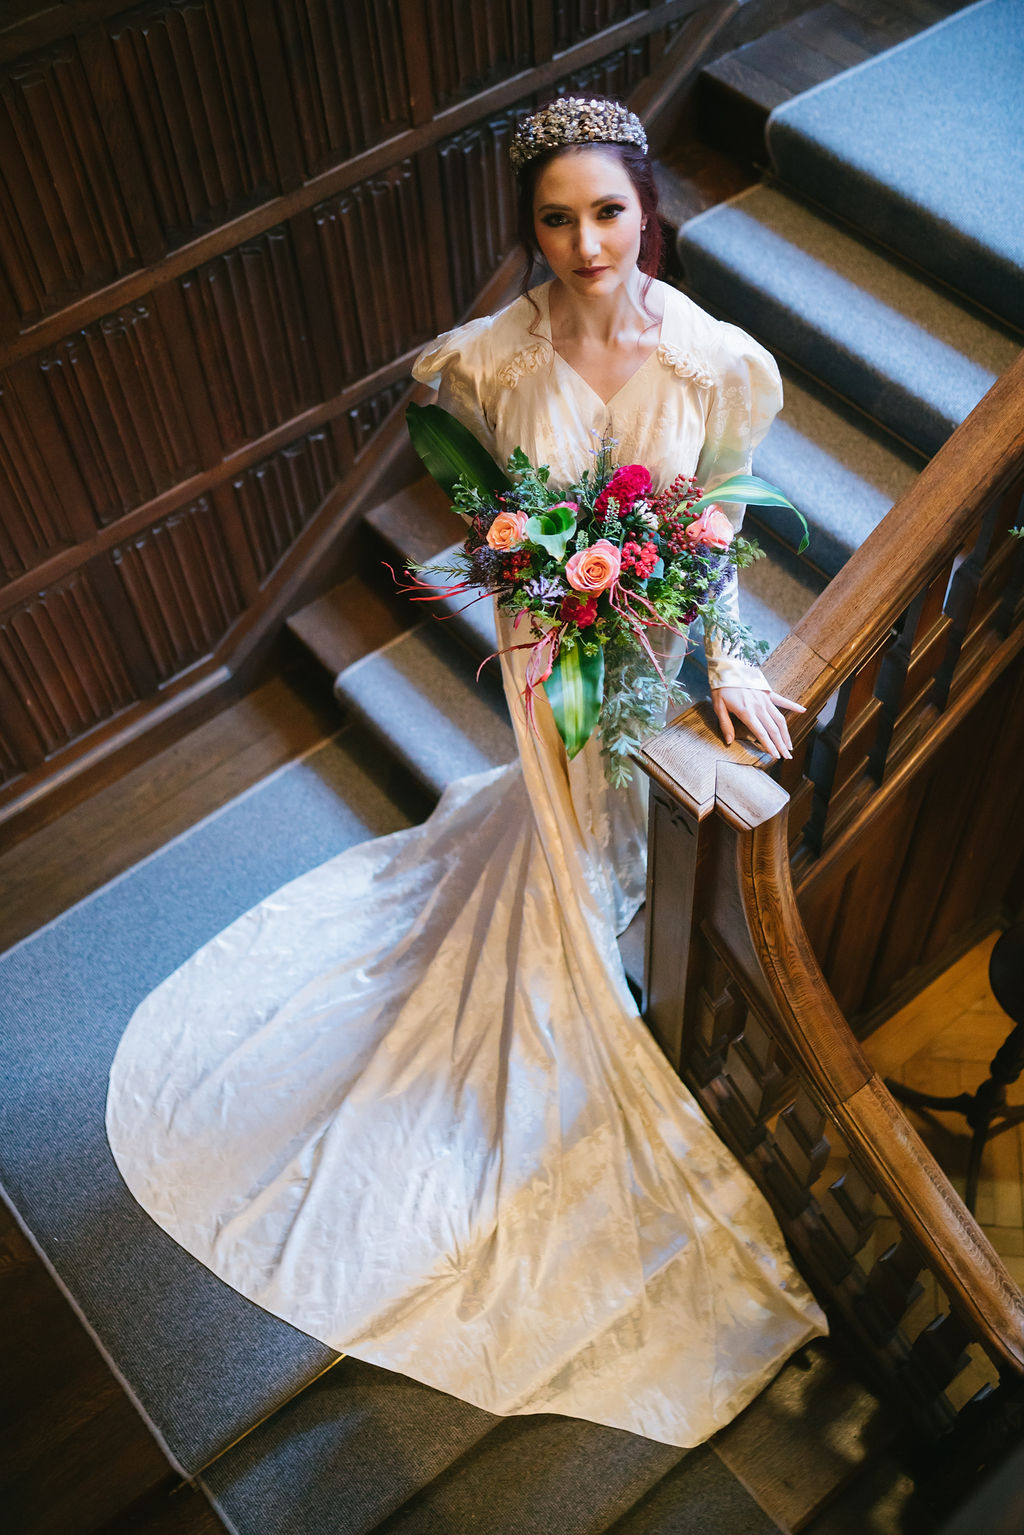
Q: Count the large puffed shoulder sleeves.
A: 2